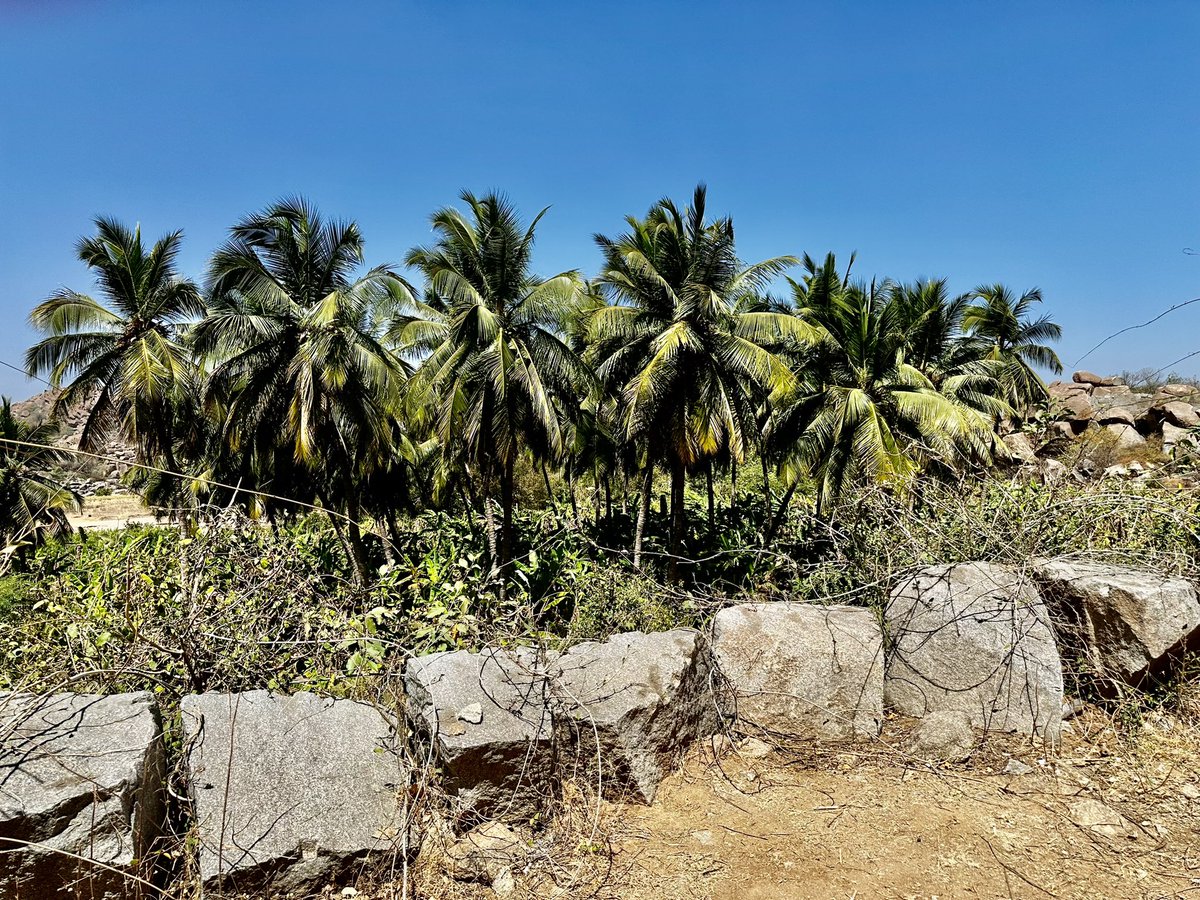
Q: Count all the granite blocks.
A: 7